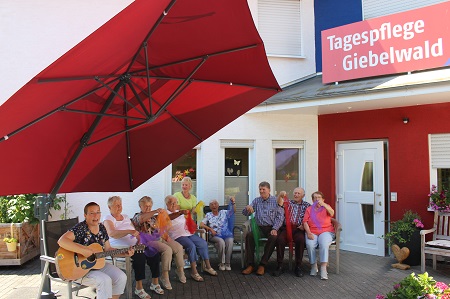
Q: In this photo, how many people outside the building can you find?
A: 9